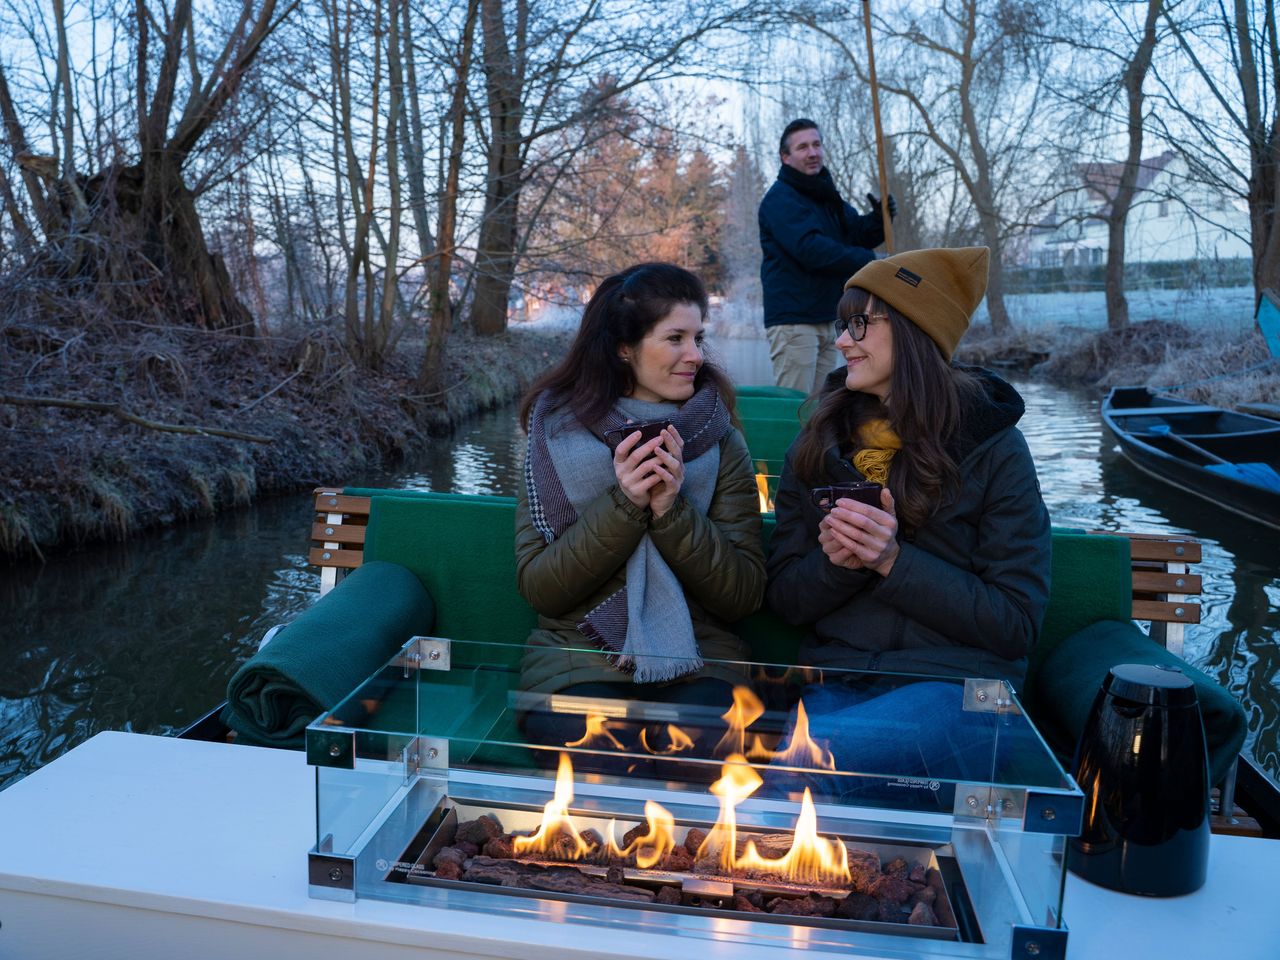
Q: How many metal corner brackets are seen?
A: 8